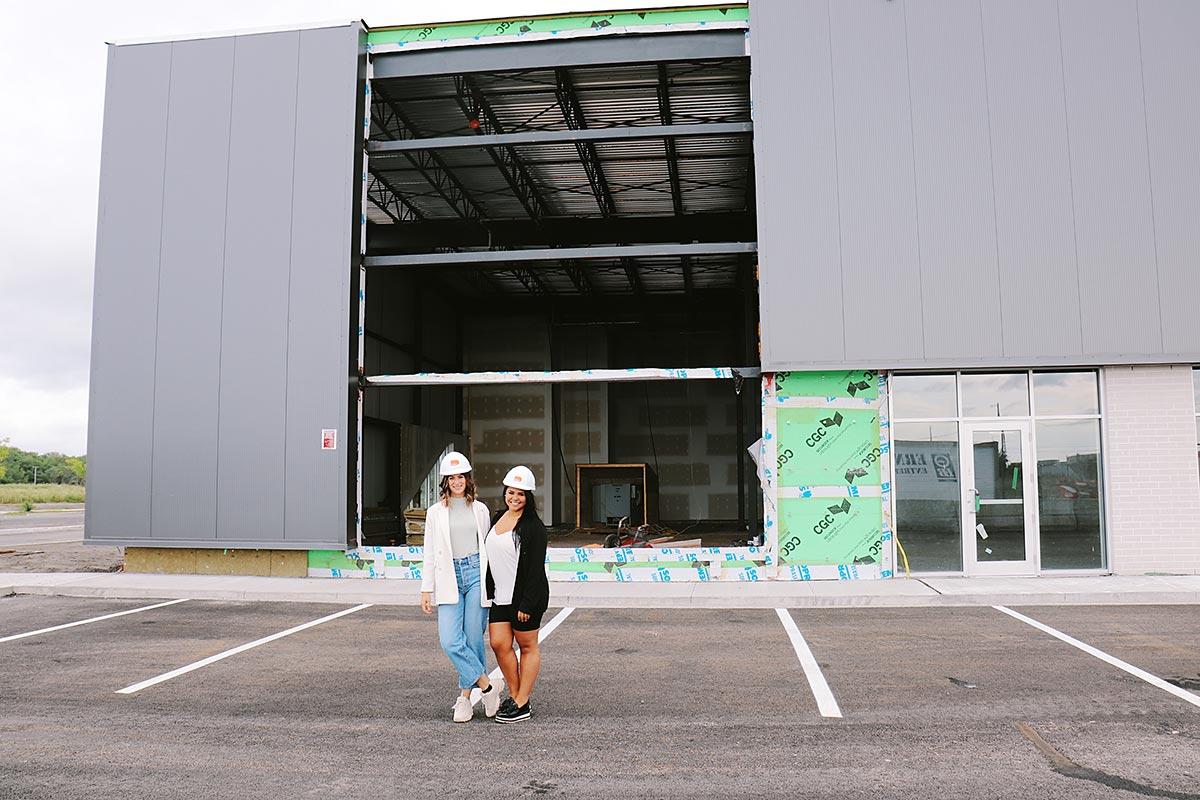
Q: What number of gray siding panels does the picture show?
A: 10